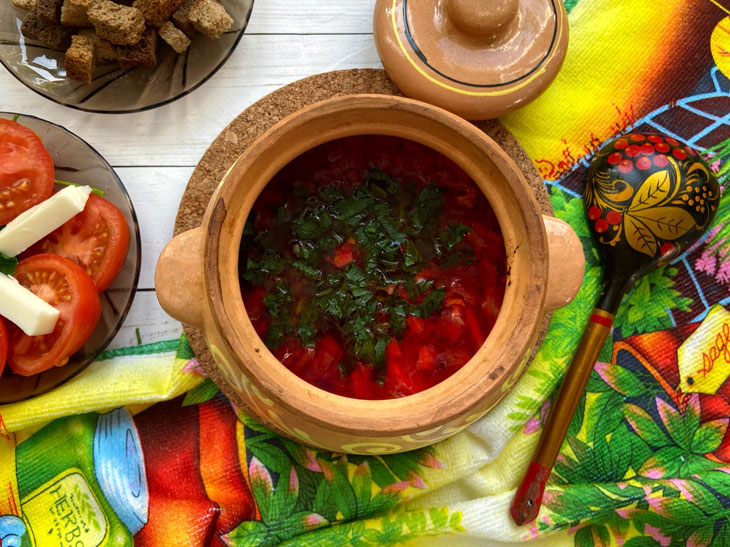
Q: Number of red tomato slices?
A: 4